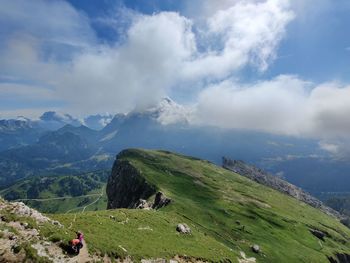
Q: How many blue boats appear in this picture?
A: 0